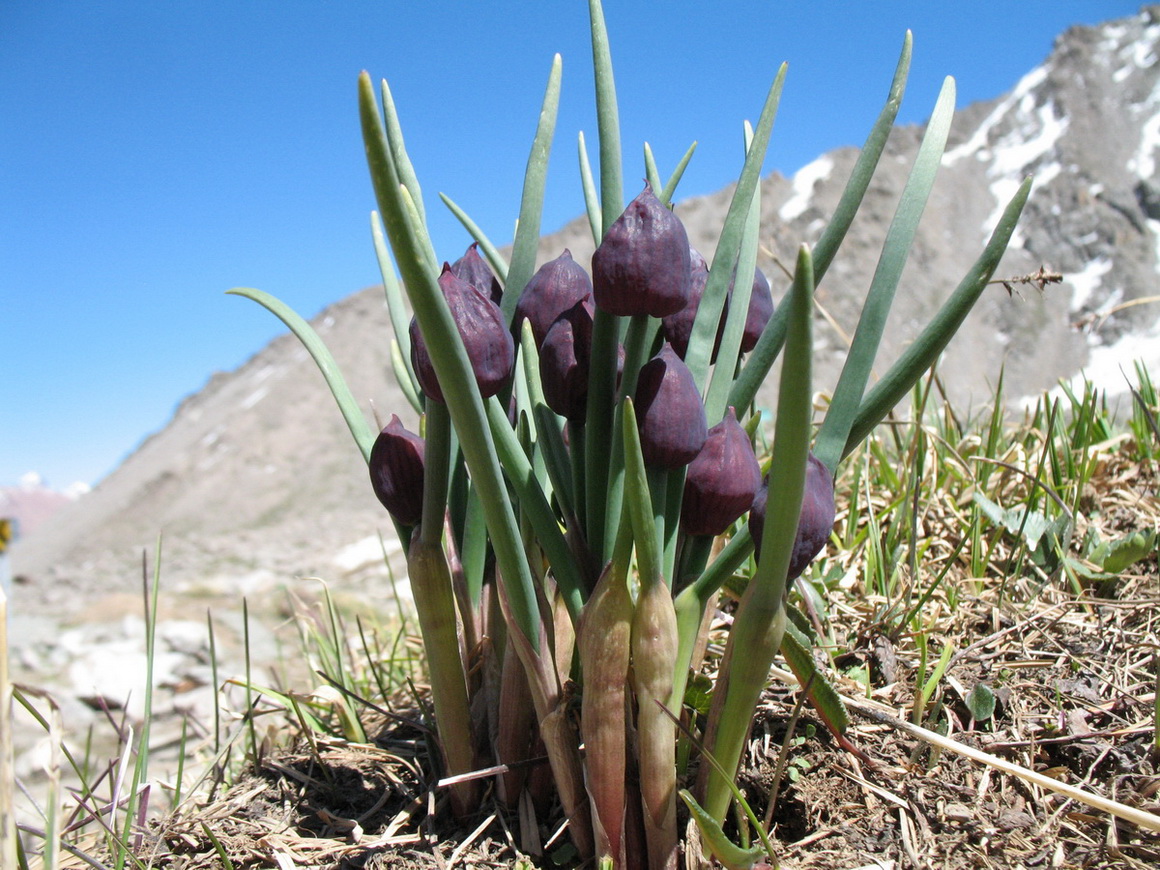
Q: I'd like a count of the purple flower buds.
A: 11